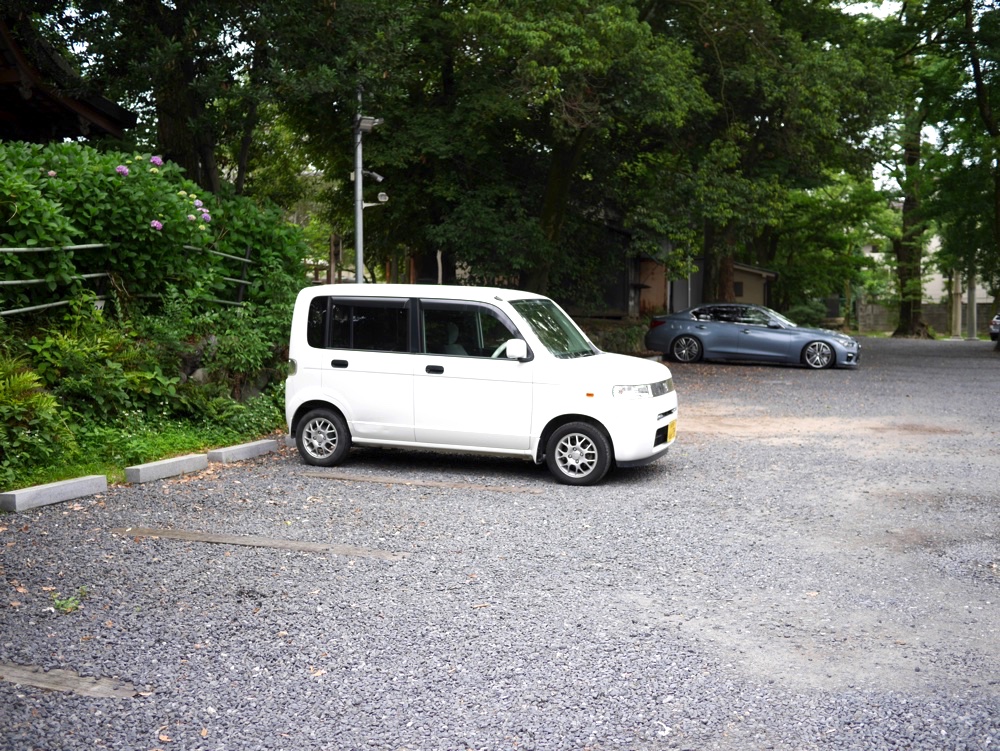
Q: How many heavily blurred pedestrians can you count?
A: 0